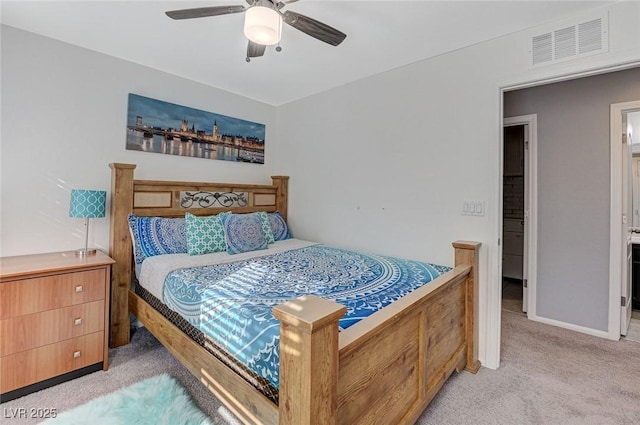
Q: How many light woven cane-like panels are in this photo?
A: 2